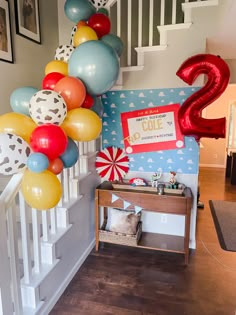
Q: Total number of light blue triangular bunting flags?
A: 3